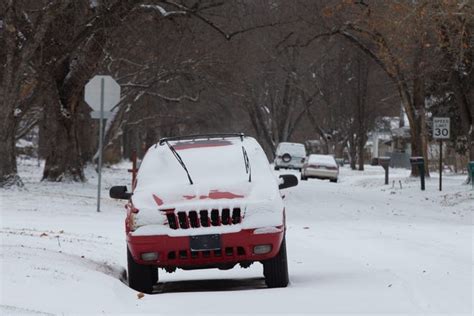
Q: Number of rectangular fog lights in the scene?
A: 2